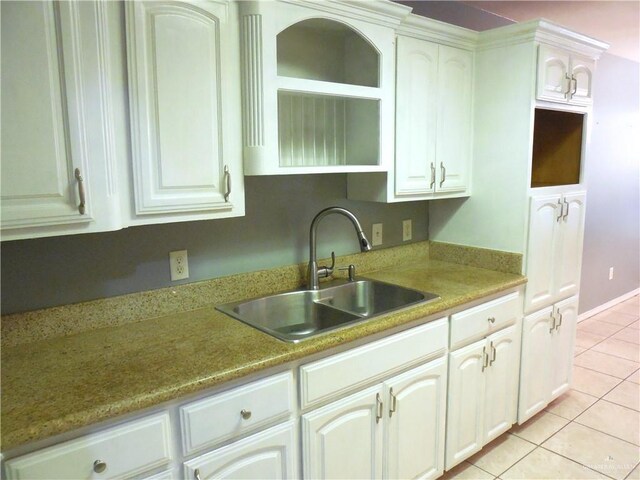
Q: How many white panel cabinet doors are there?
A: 15